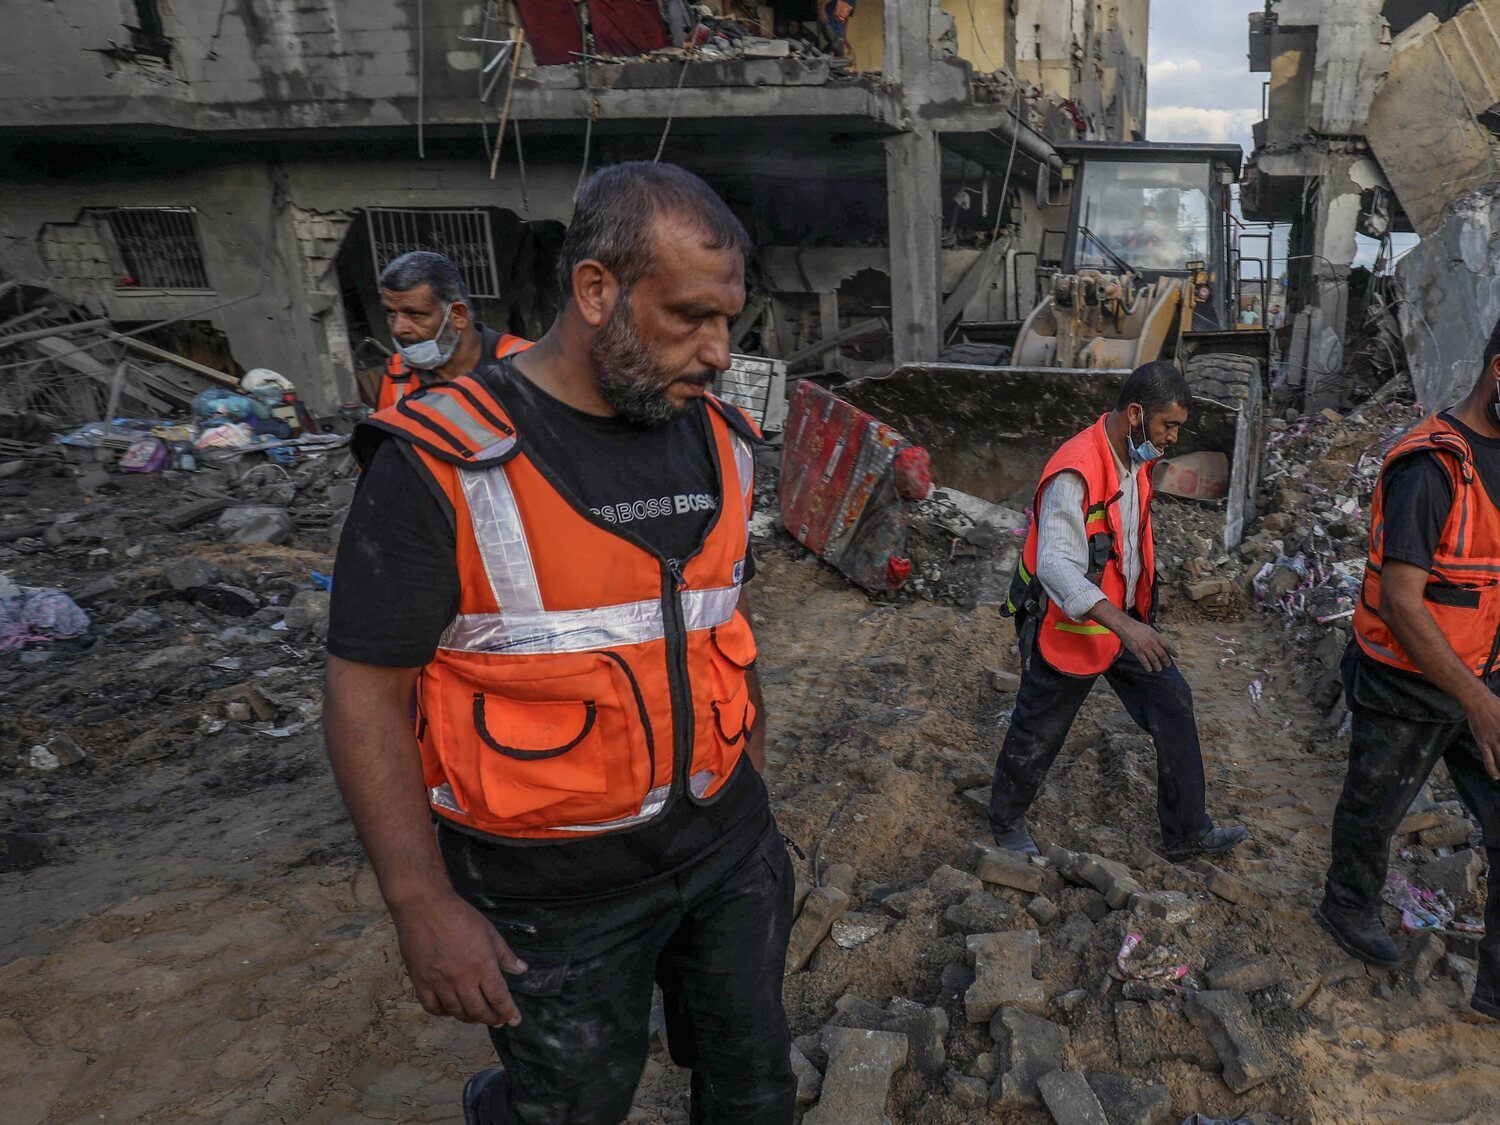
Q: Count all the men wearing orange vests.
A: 4